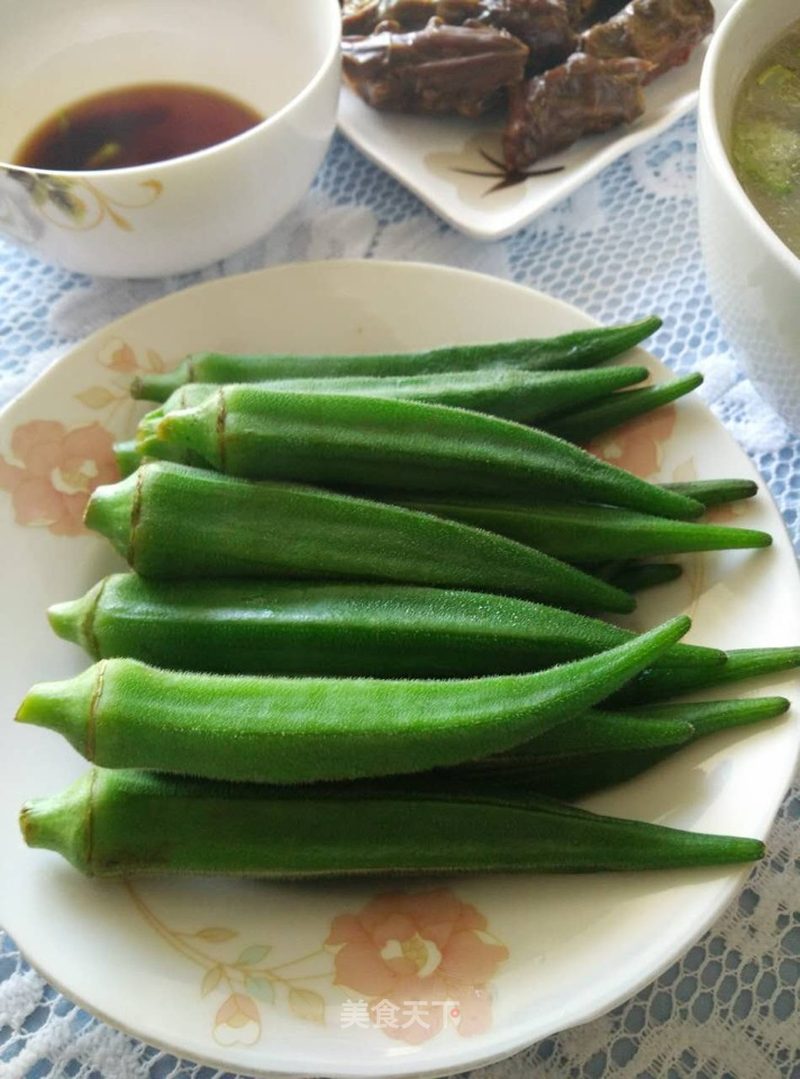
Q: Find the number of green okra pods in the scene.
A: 14